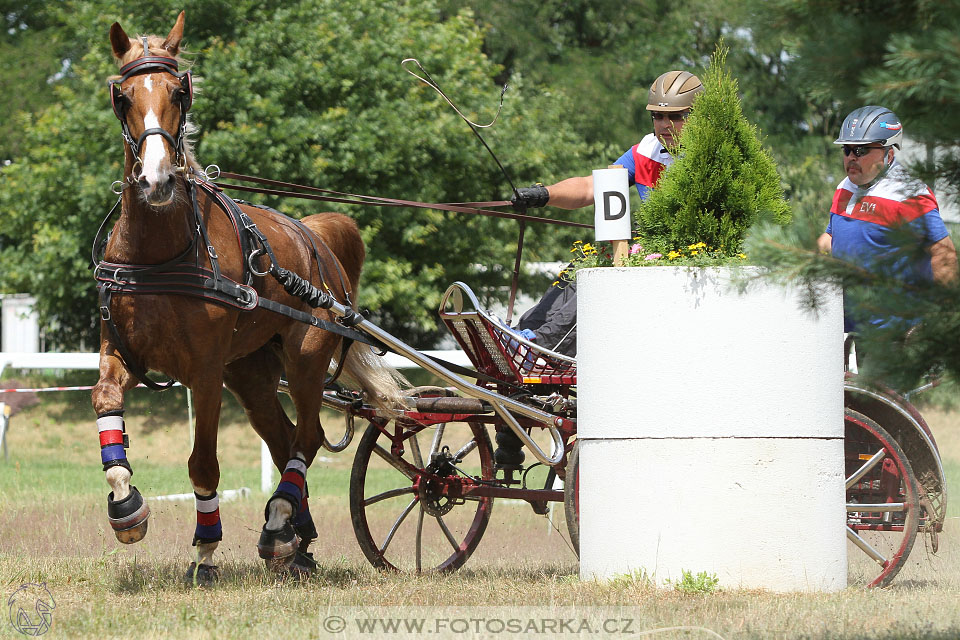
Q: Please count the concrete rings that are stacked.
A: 2